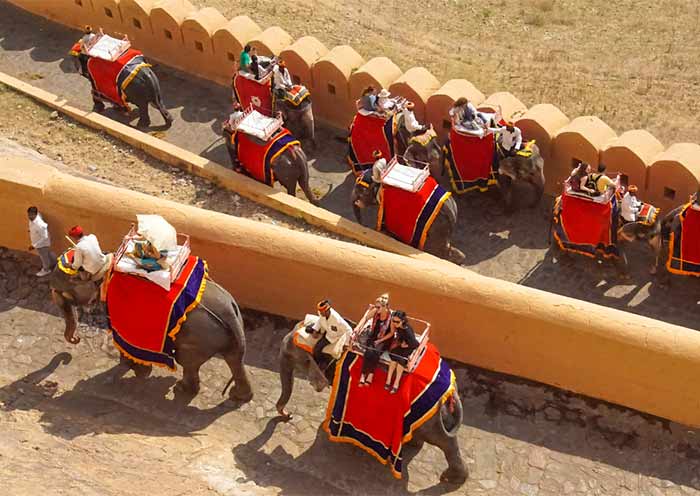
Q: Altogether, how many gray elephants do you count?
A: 10